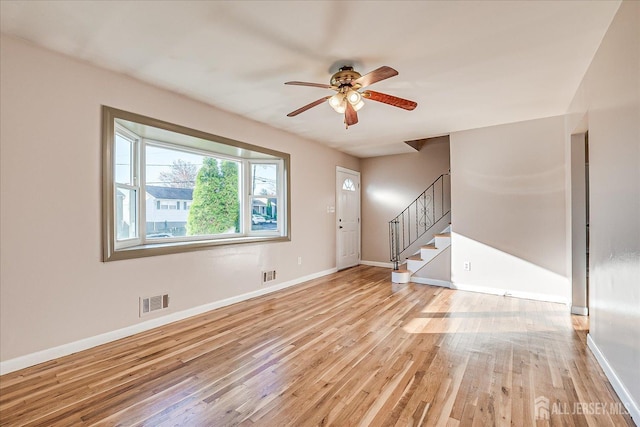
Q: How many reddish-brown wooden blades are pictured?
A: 5